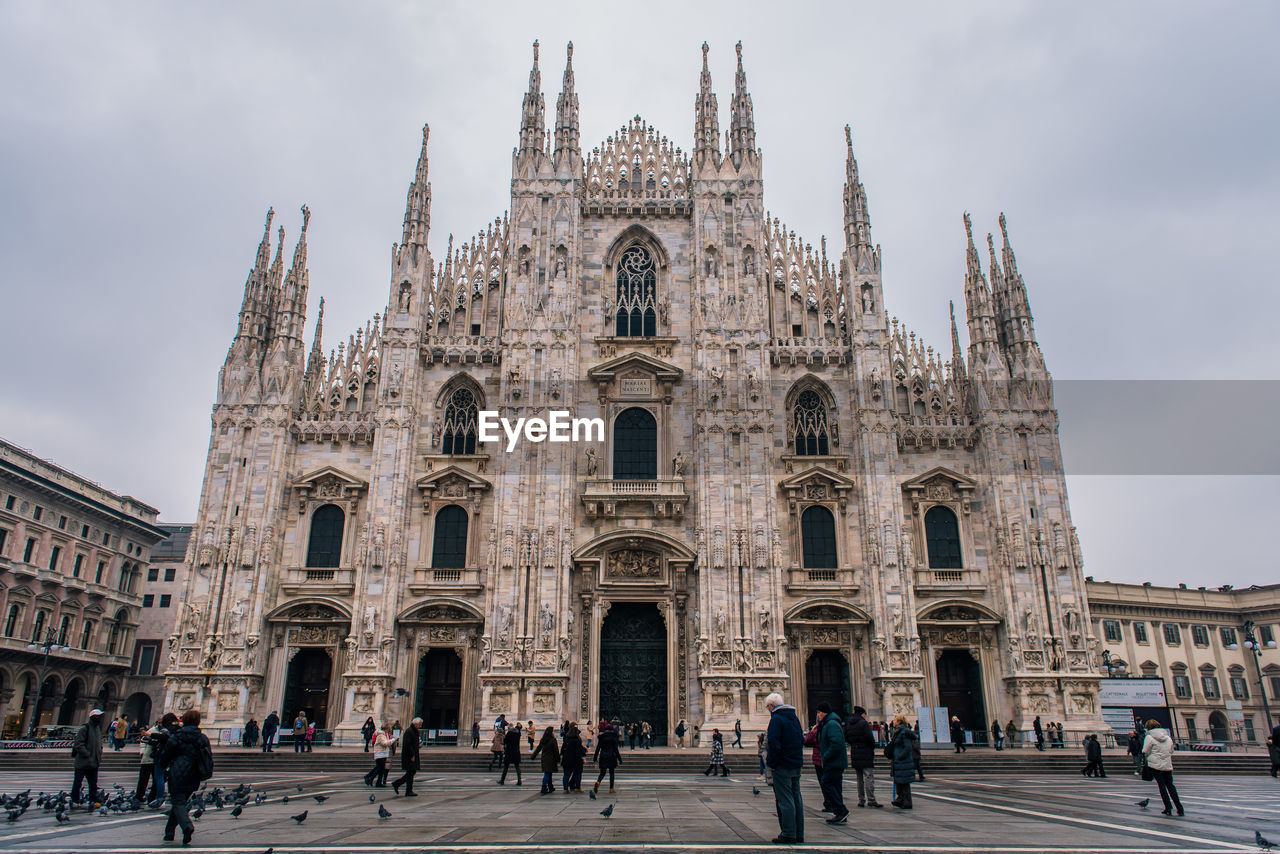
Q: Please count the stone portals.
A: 5